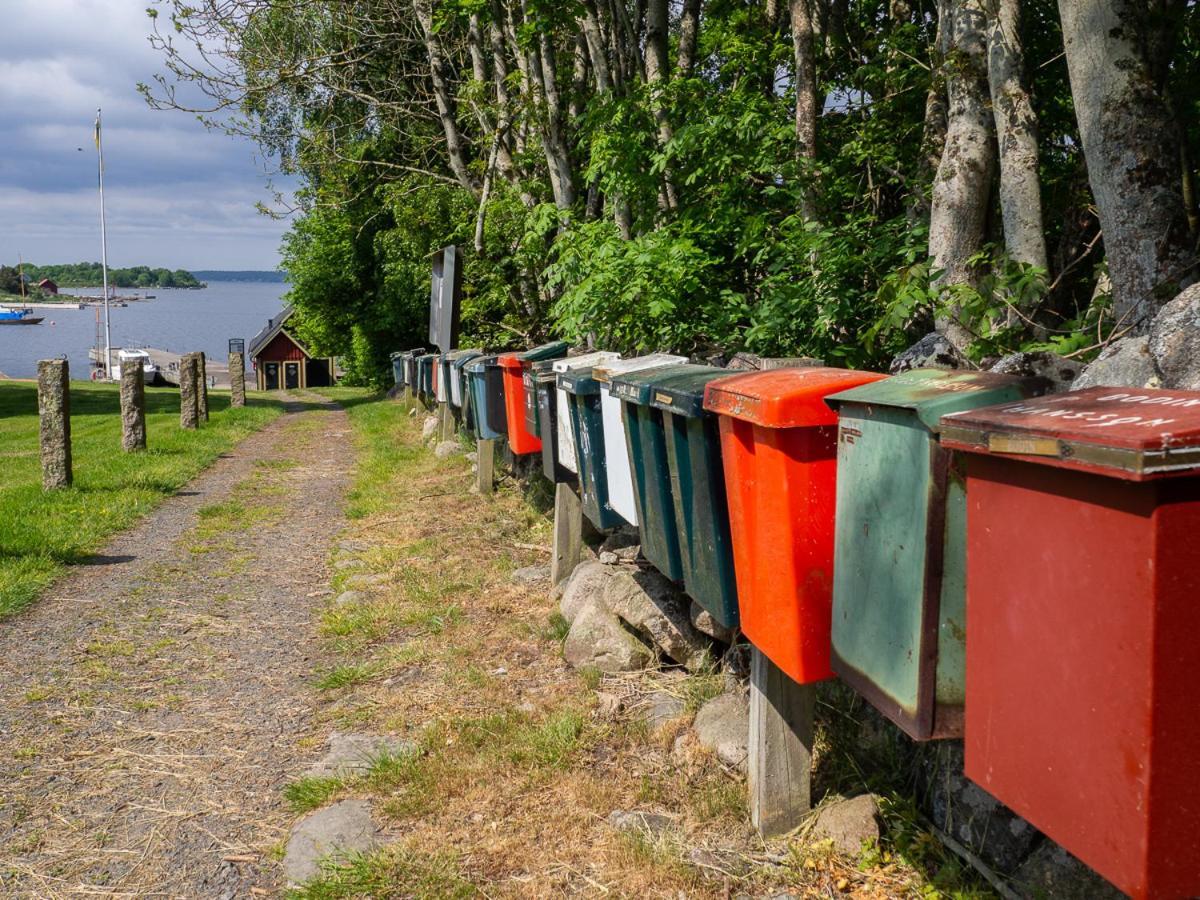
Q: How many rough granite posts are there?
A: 5